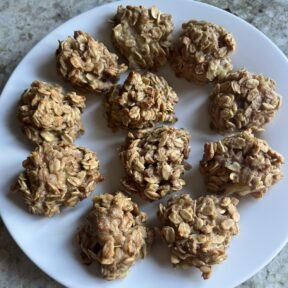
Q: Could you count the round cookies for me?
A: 11